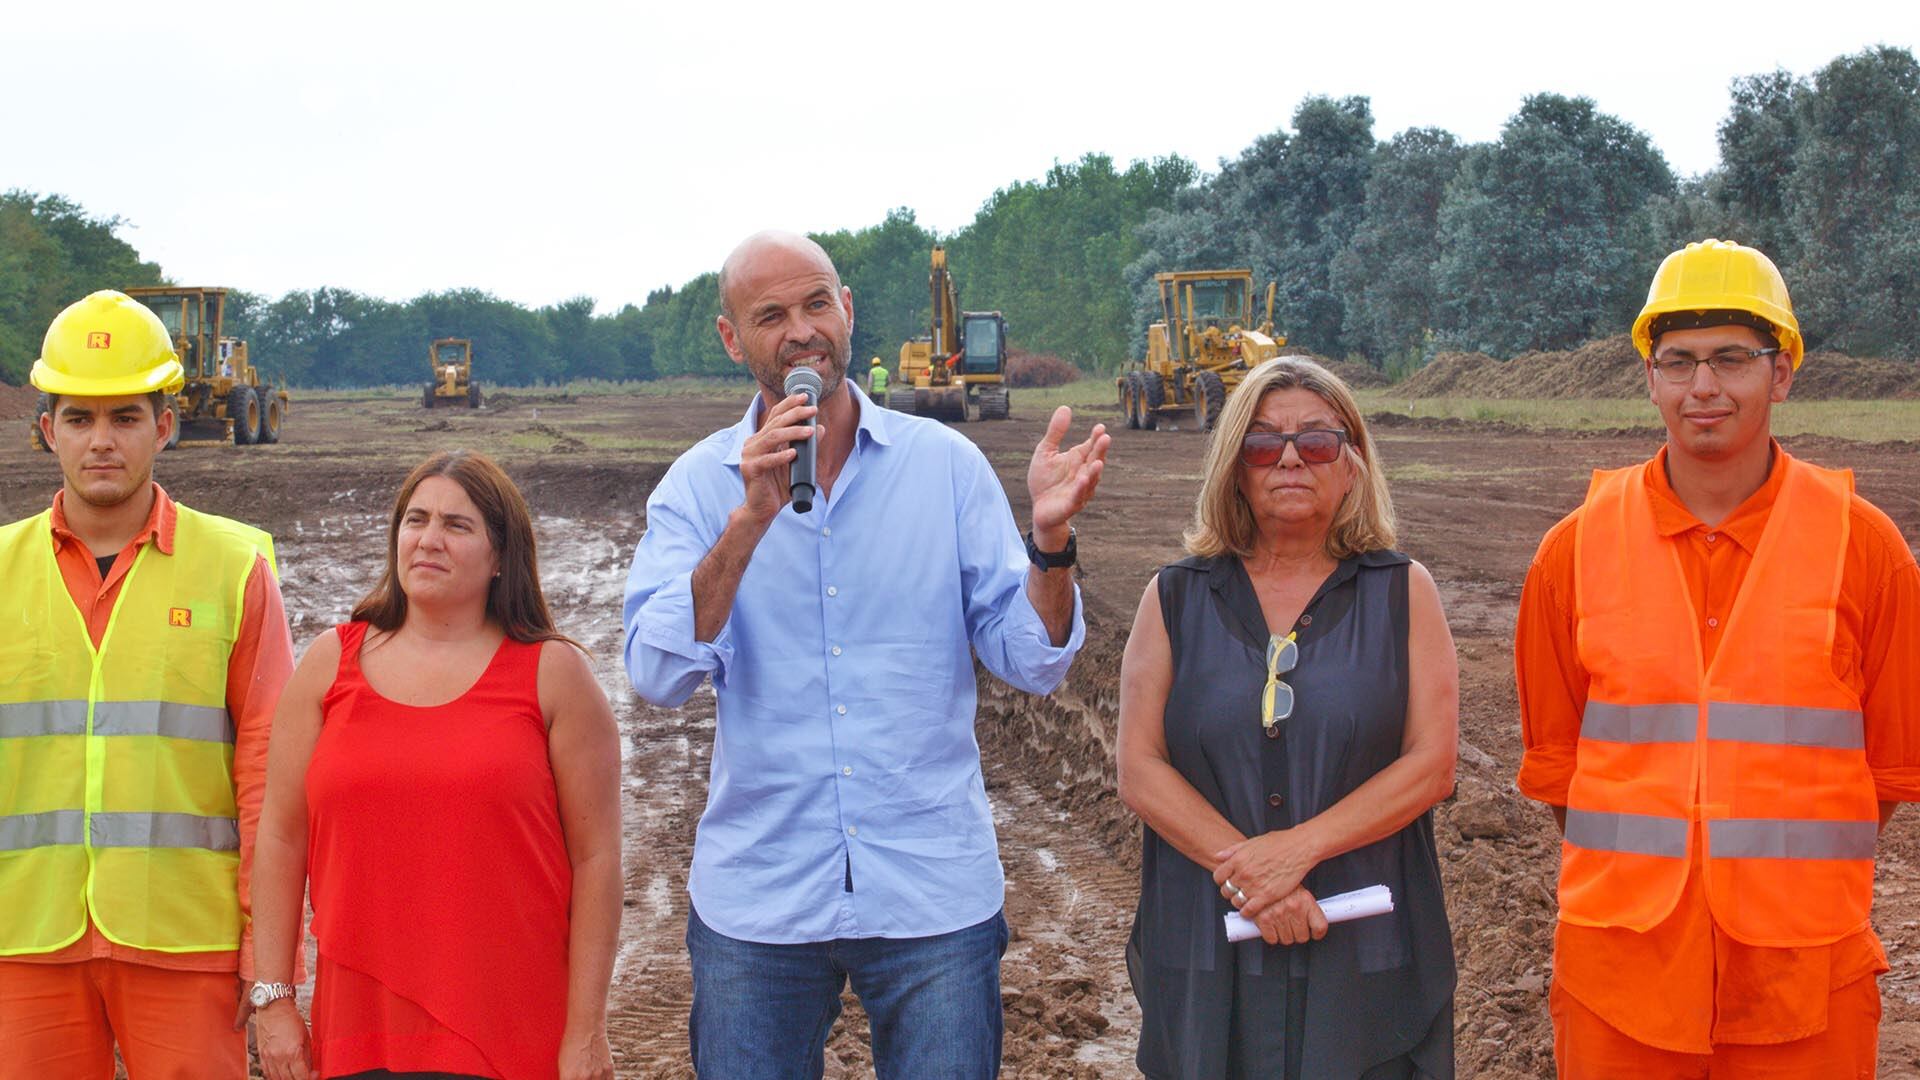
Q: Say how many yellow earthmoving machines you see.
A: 4